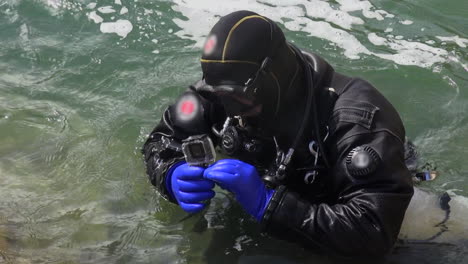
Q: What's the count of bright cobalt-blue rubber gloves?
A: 2